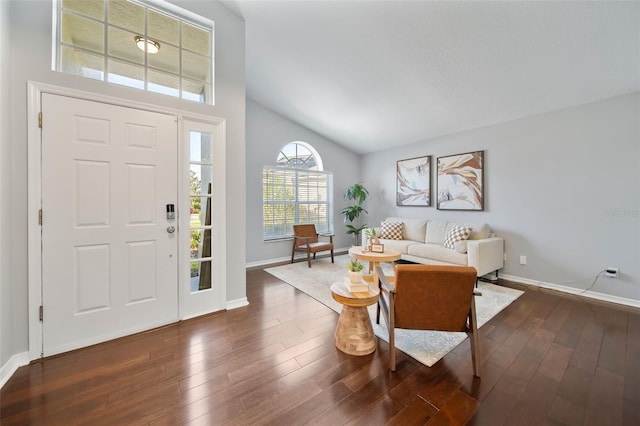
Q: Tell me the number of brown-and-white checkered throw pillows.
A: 2